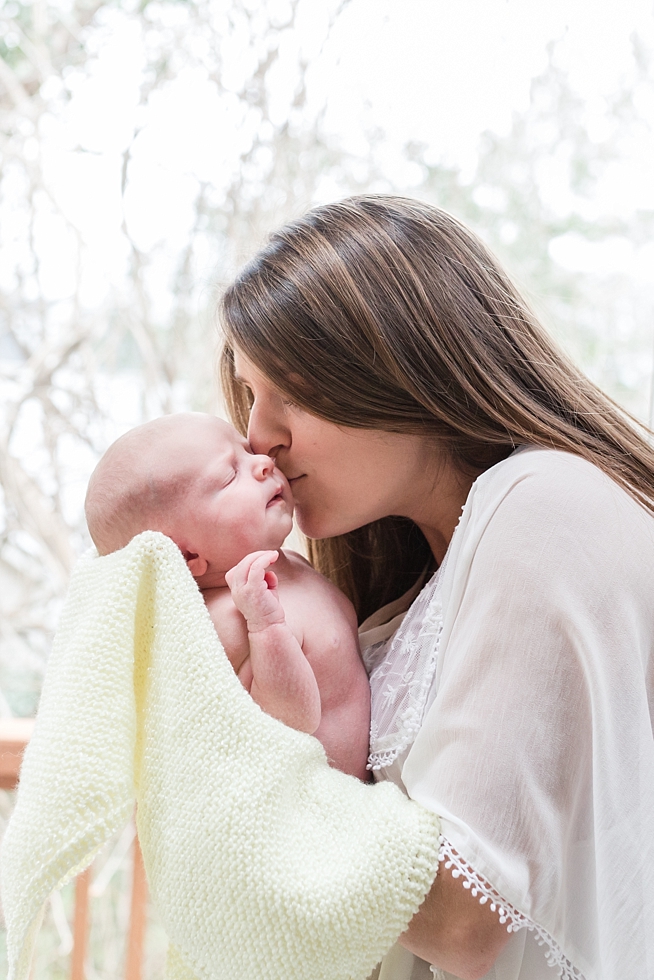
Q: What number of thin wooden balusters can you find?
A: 2